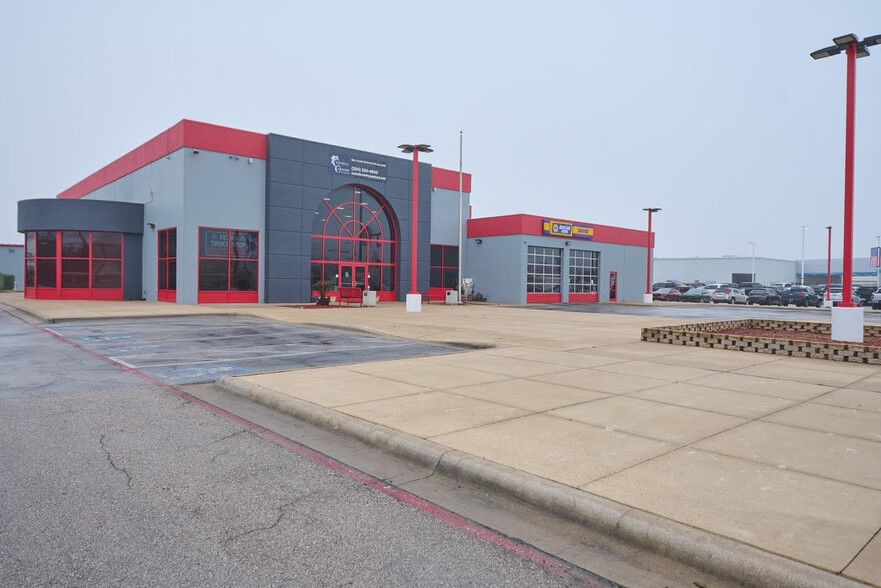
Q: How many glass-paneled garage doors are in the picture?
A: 2